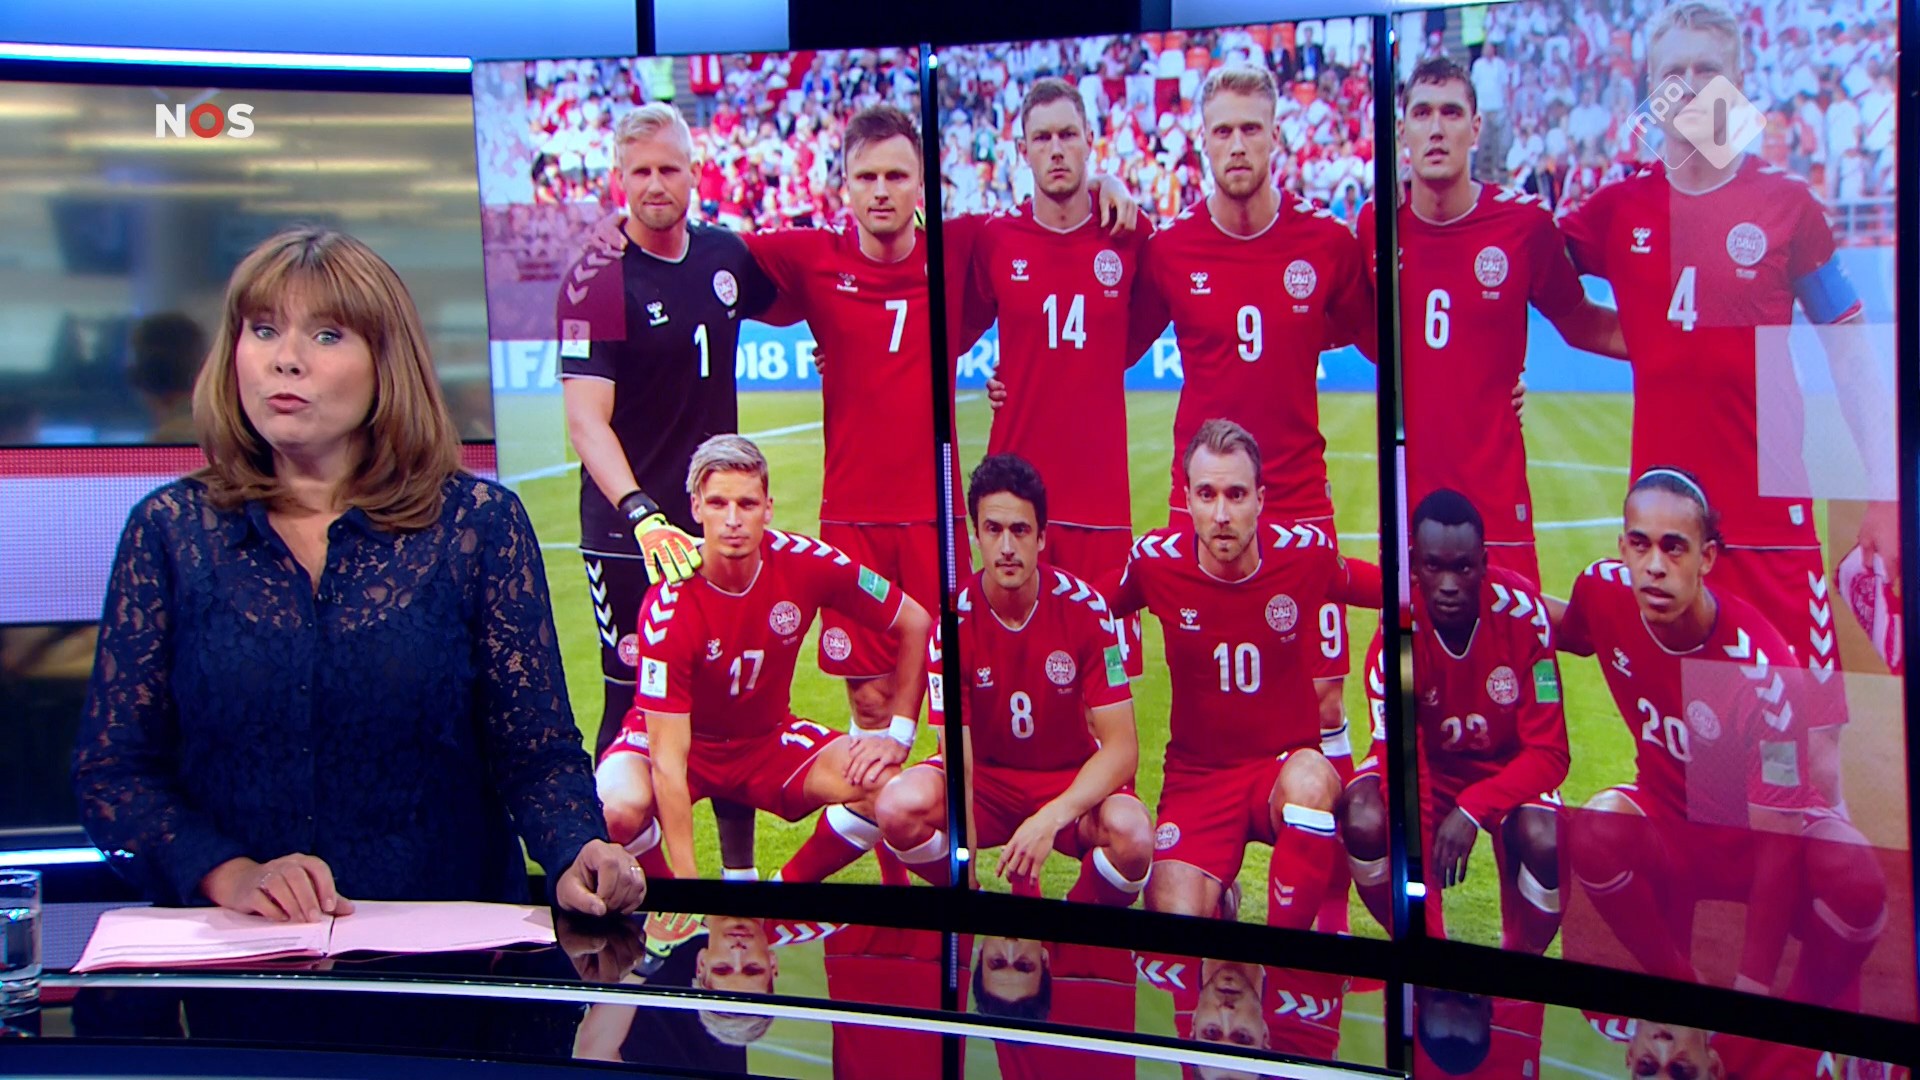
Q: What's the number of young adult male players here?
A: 11